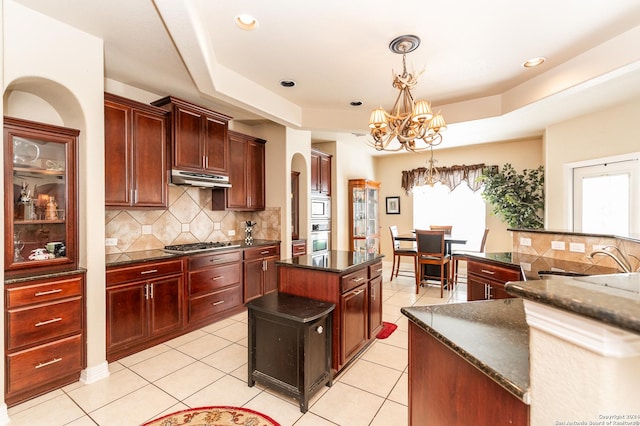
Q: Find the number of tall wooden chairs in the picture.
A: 4